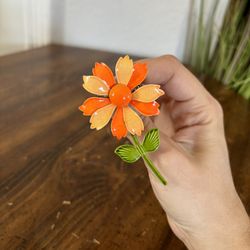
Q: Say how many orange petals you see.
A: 5